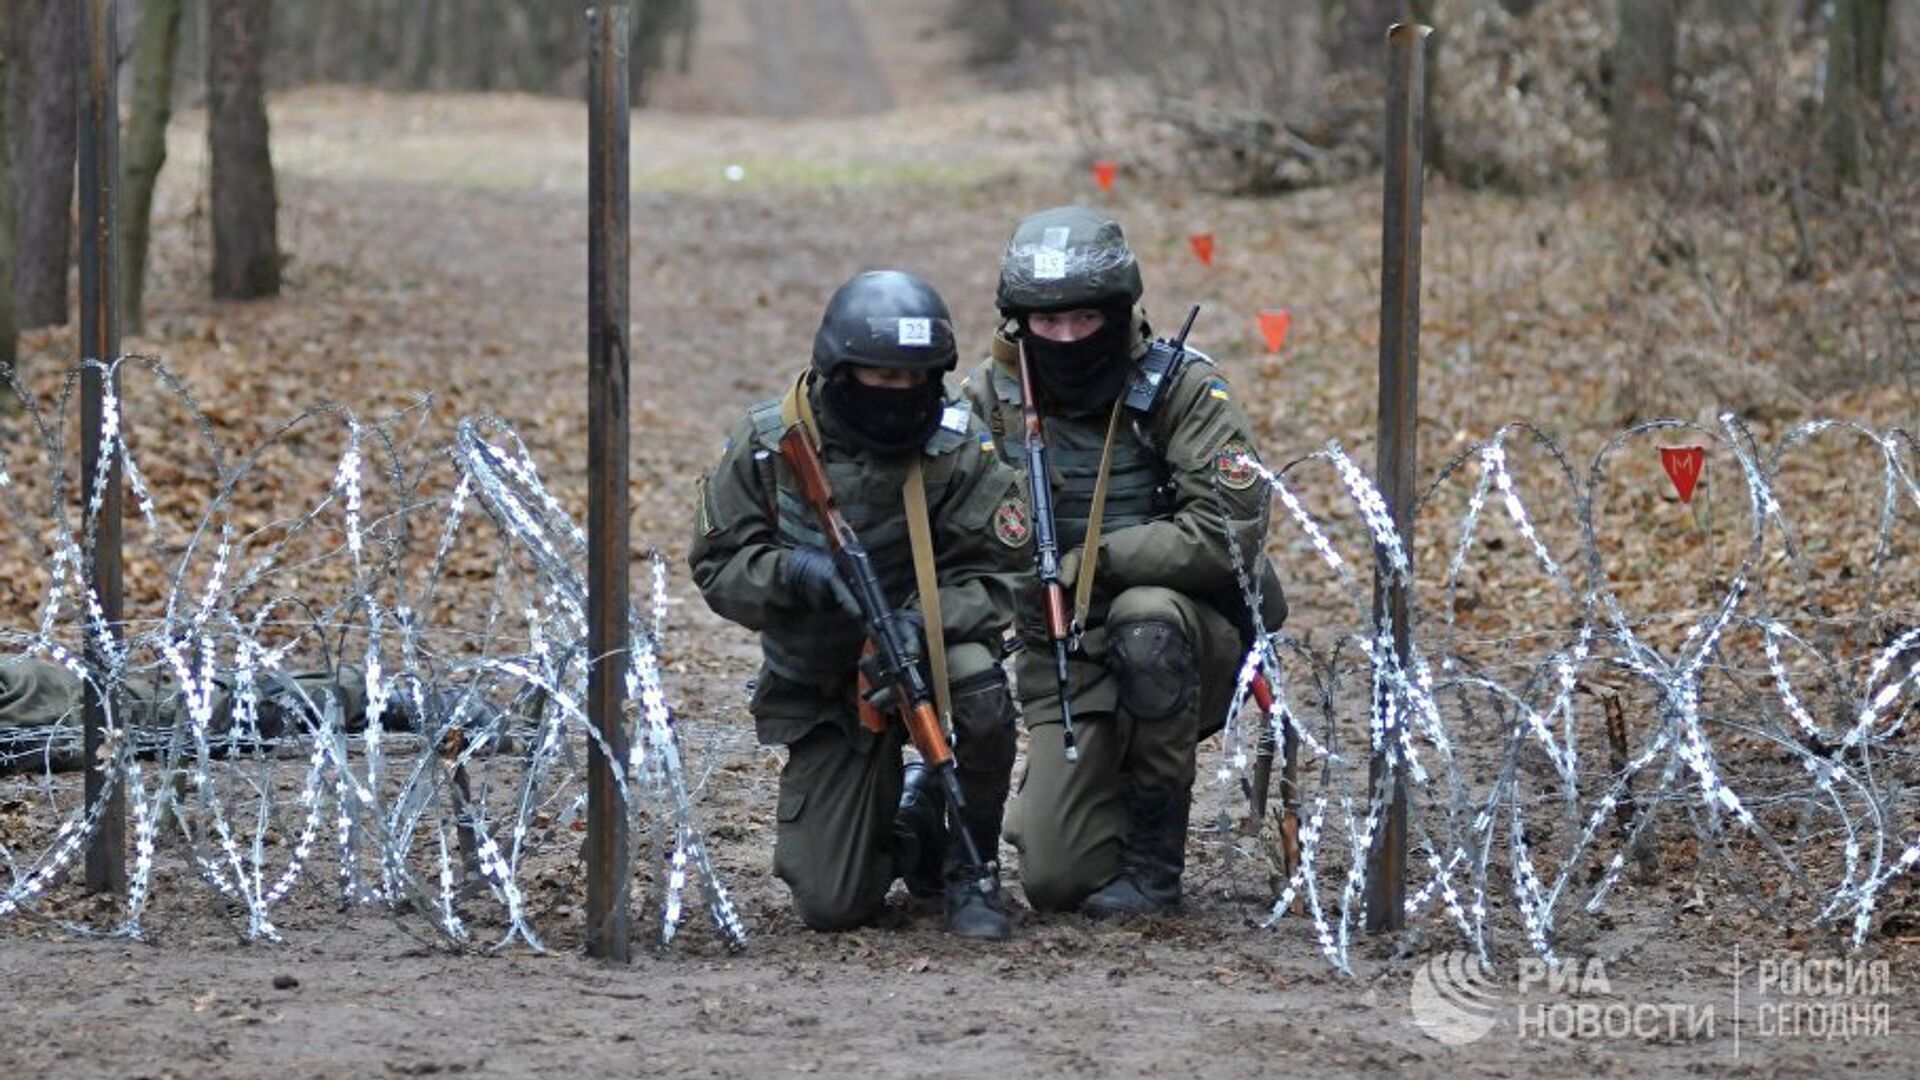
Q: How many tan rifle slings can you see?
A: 2